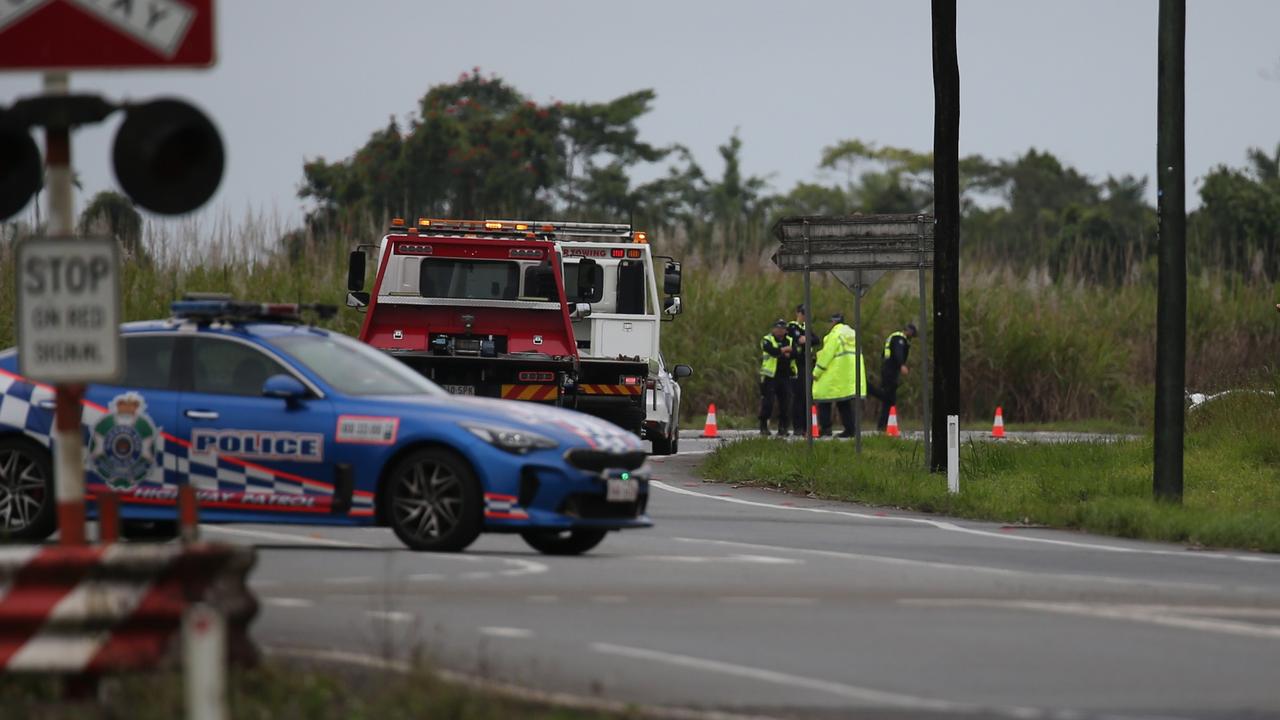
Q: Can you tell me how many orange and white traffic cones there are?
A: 4